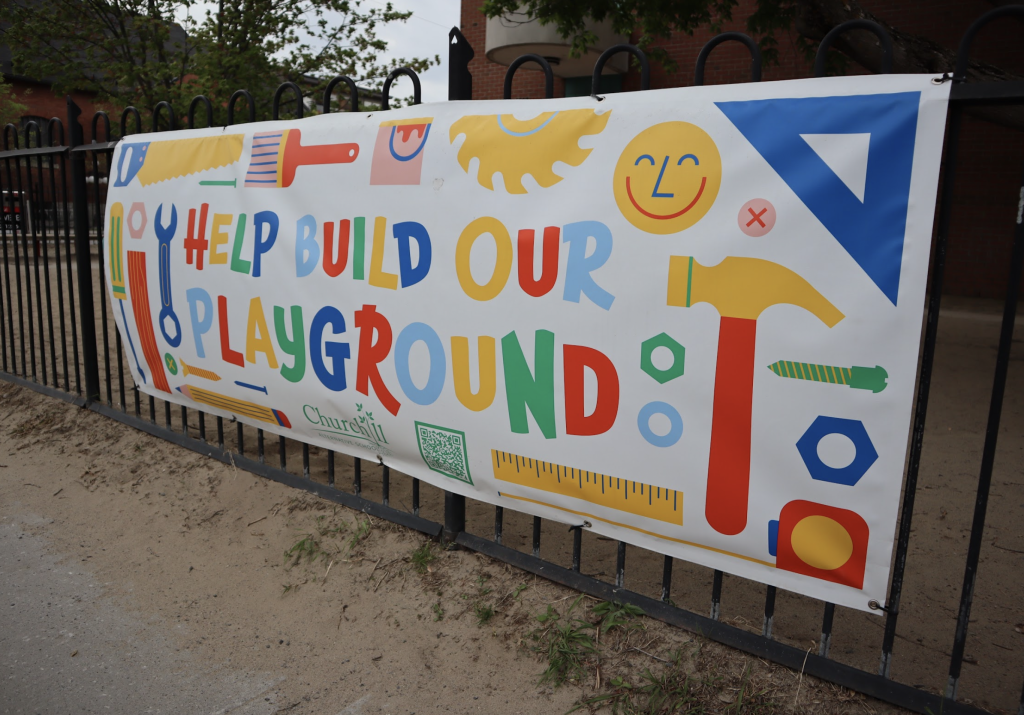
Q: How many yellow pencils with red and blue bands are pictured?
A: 1